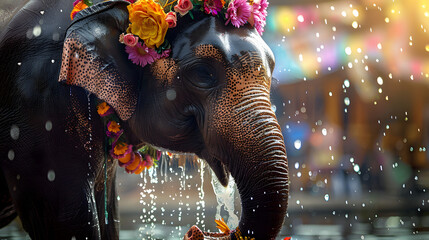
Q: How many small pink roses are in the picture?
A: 3